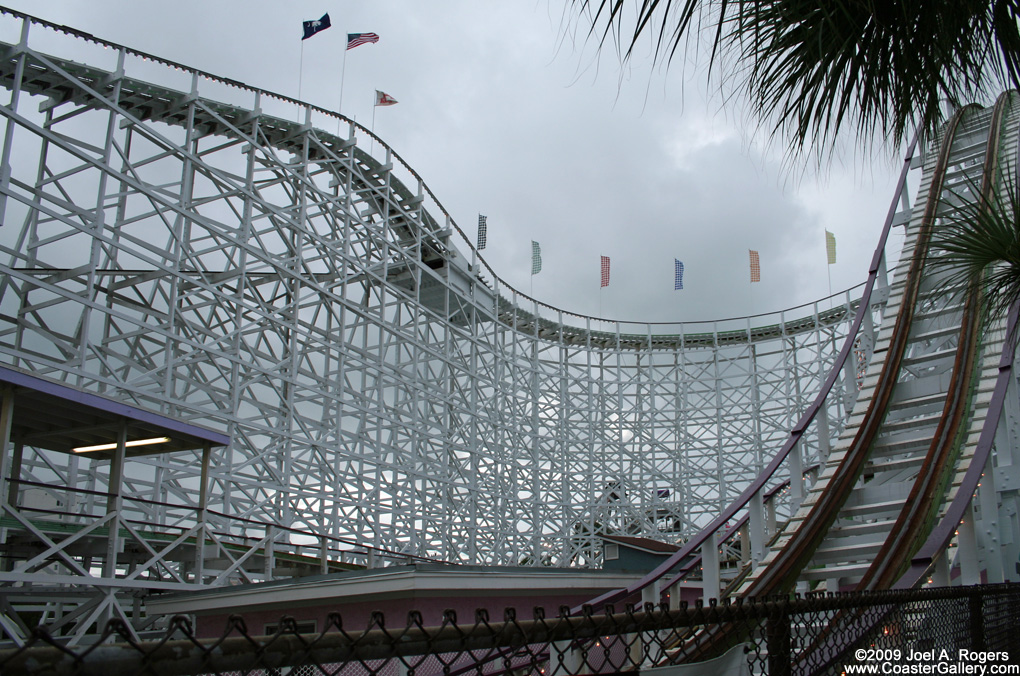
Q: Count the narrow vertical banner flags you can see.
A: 6